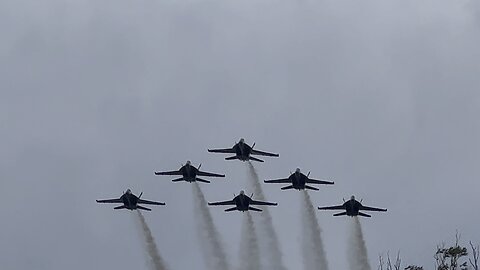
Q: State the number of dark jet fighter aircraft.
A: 6